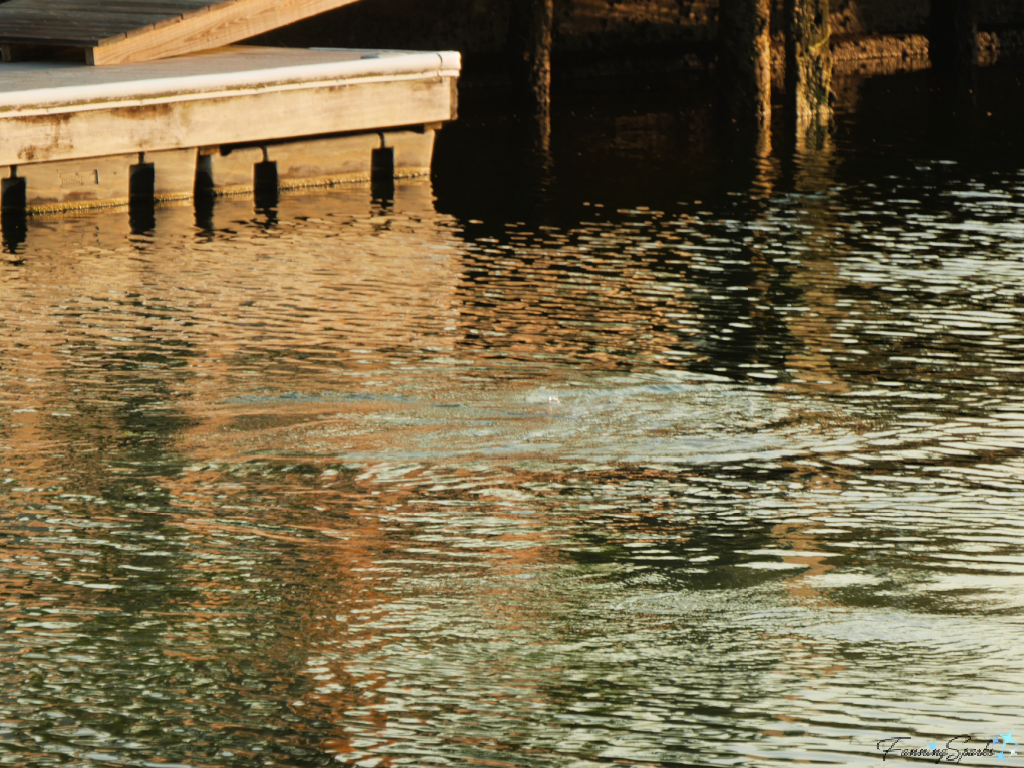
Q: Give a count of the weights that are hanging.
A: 4